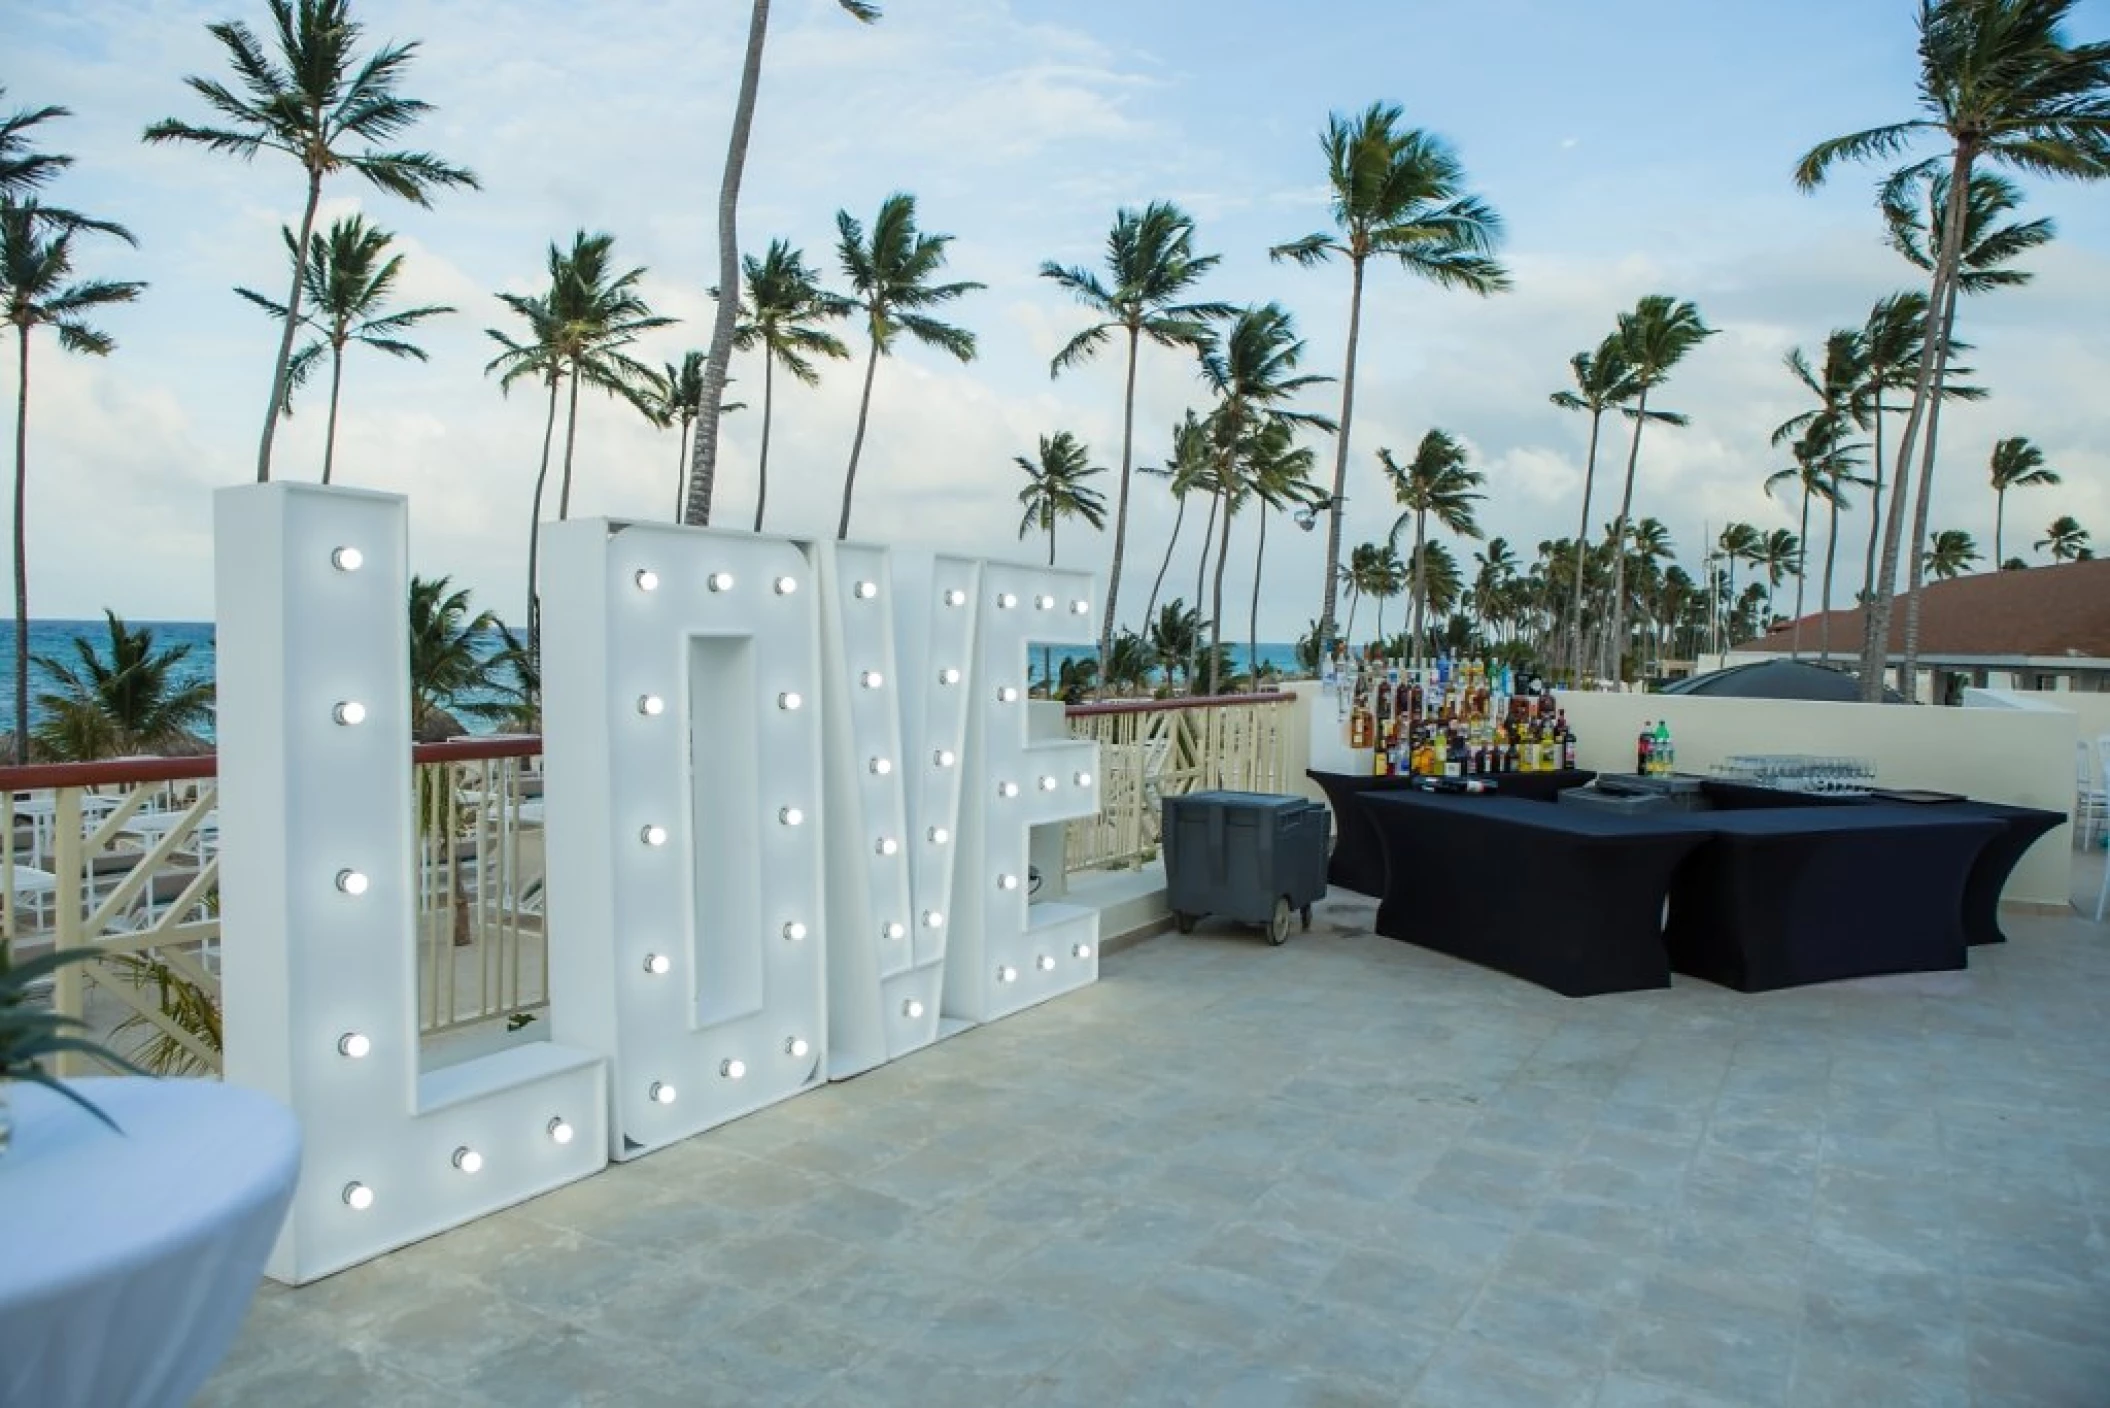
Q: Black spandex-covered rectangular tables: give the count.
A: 4